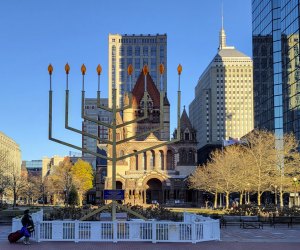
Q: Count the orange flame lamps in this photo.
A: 8